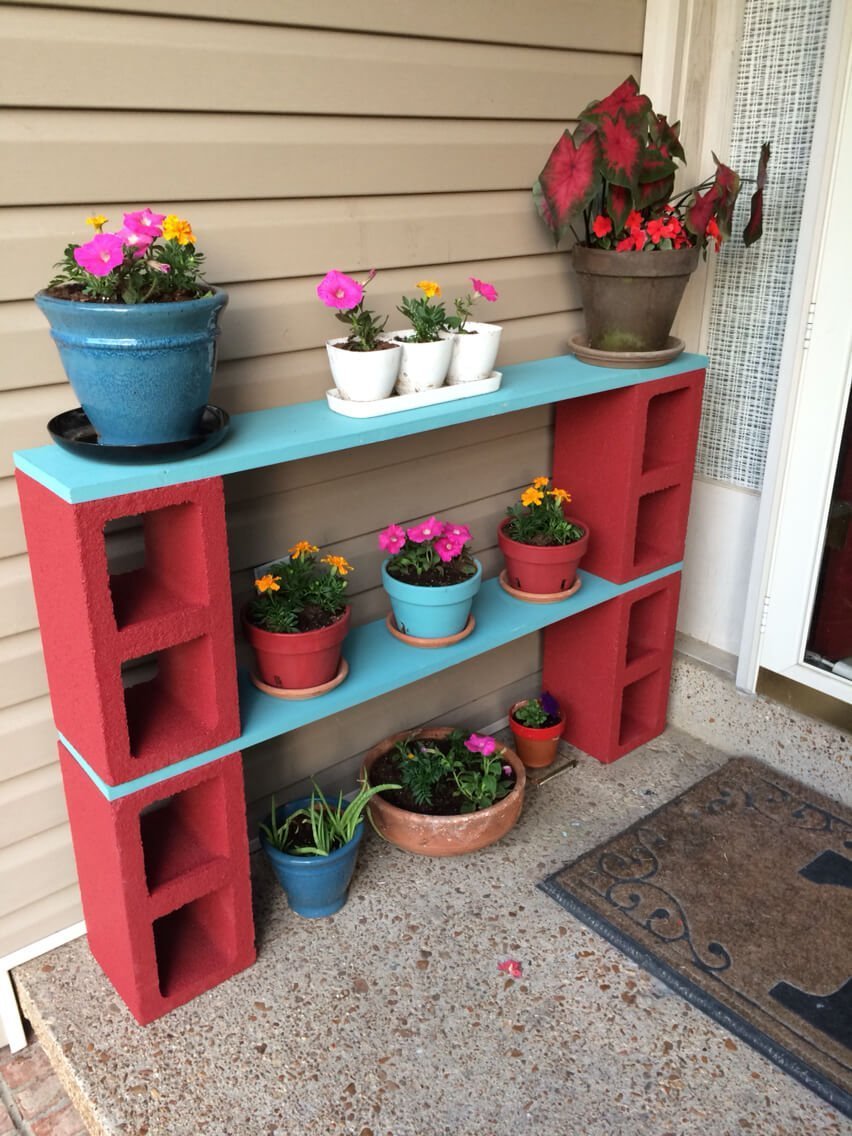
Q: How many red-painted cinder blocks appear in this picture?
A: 4